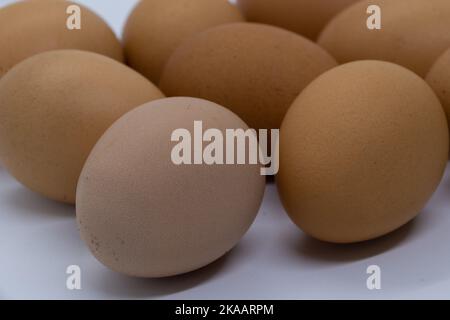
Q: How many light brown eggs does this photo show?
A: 1